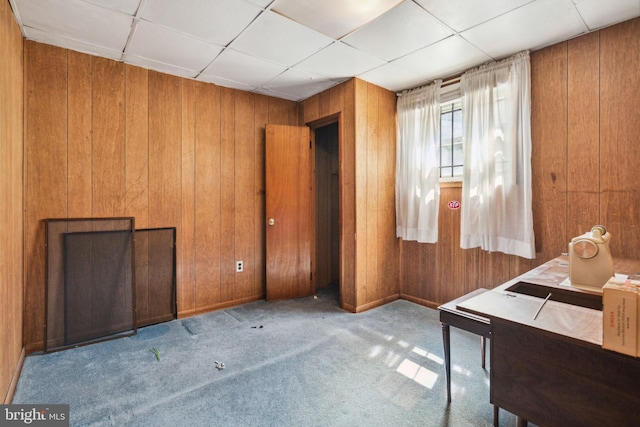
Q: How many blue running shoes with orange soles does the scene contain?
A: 0